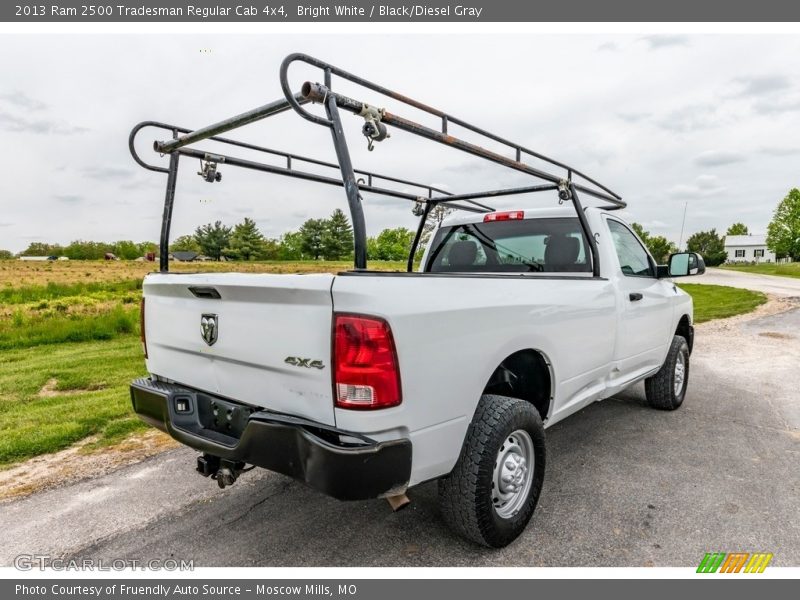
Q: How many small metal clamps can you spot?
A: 4